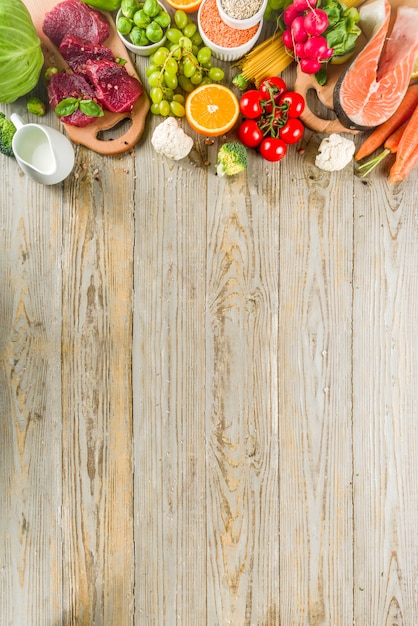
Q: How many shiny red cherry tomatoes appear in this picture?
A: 6